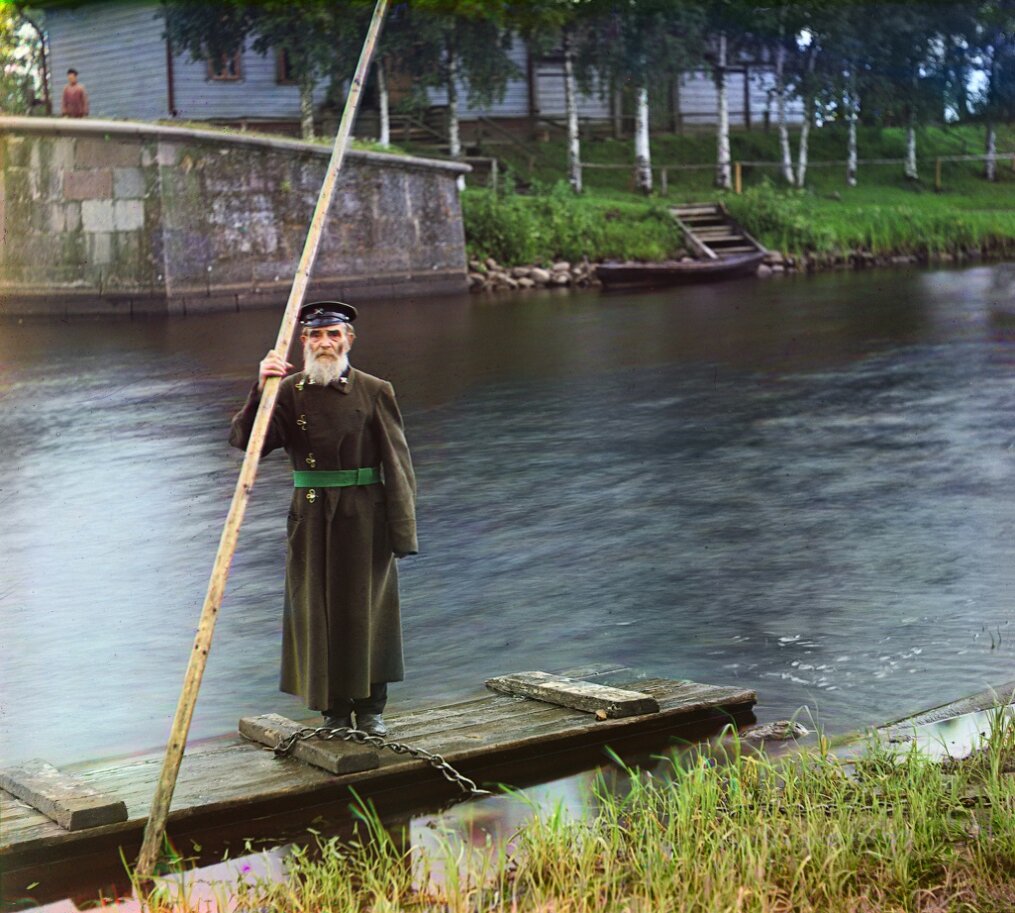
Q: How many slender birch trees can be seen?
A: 11